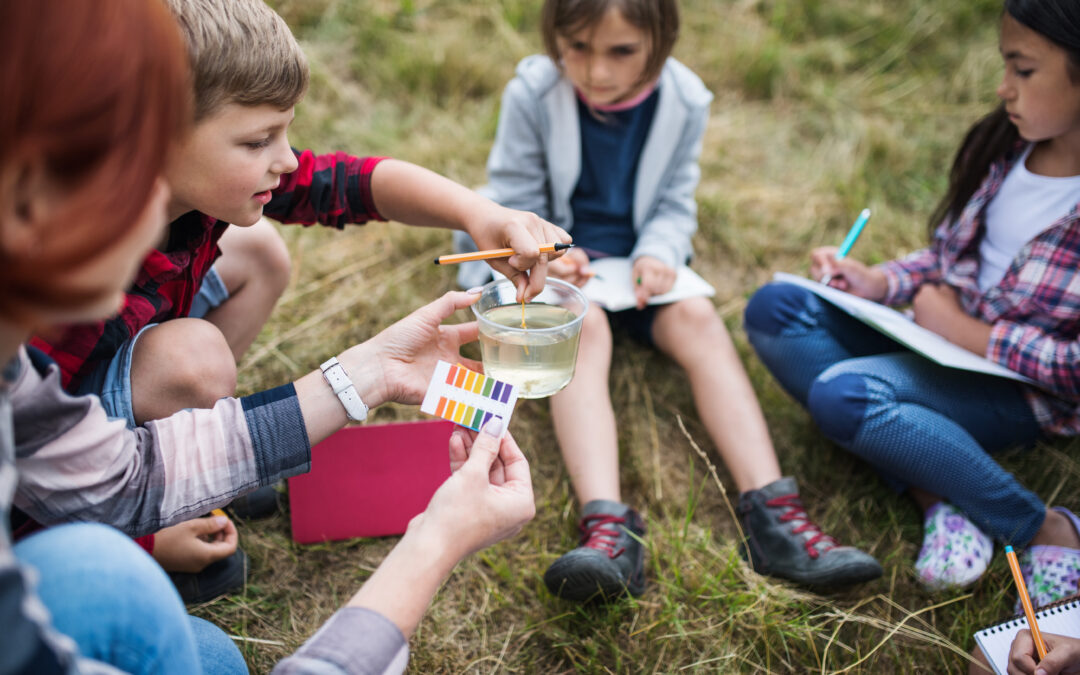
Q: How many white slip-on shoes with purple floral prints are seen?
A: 2